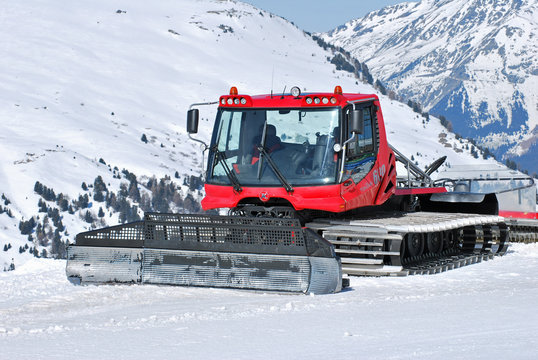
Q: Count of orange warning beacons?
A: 2